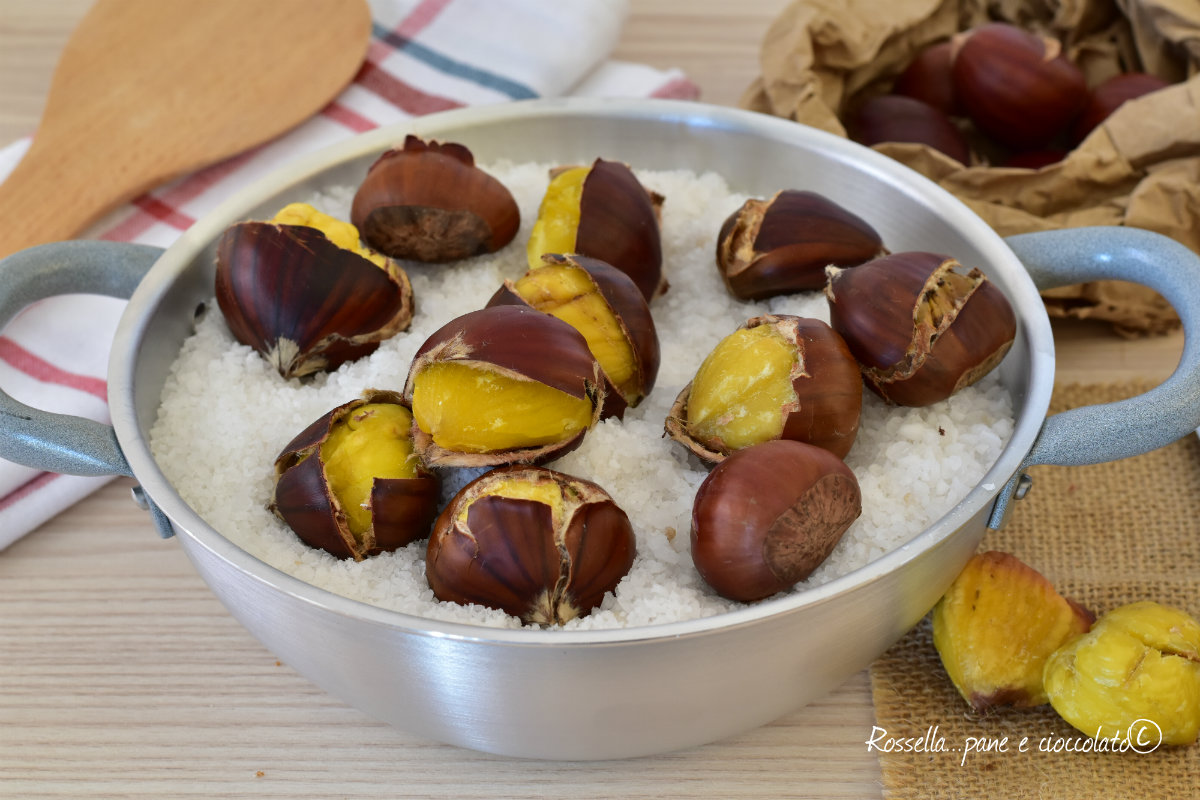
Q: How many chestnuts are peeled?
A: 2